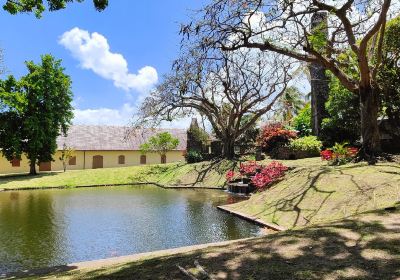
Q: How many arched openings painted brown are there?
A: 7